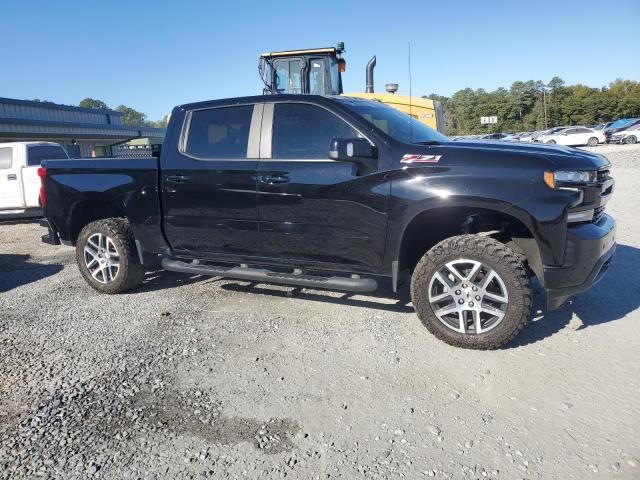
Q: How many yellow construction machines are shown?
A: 1